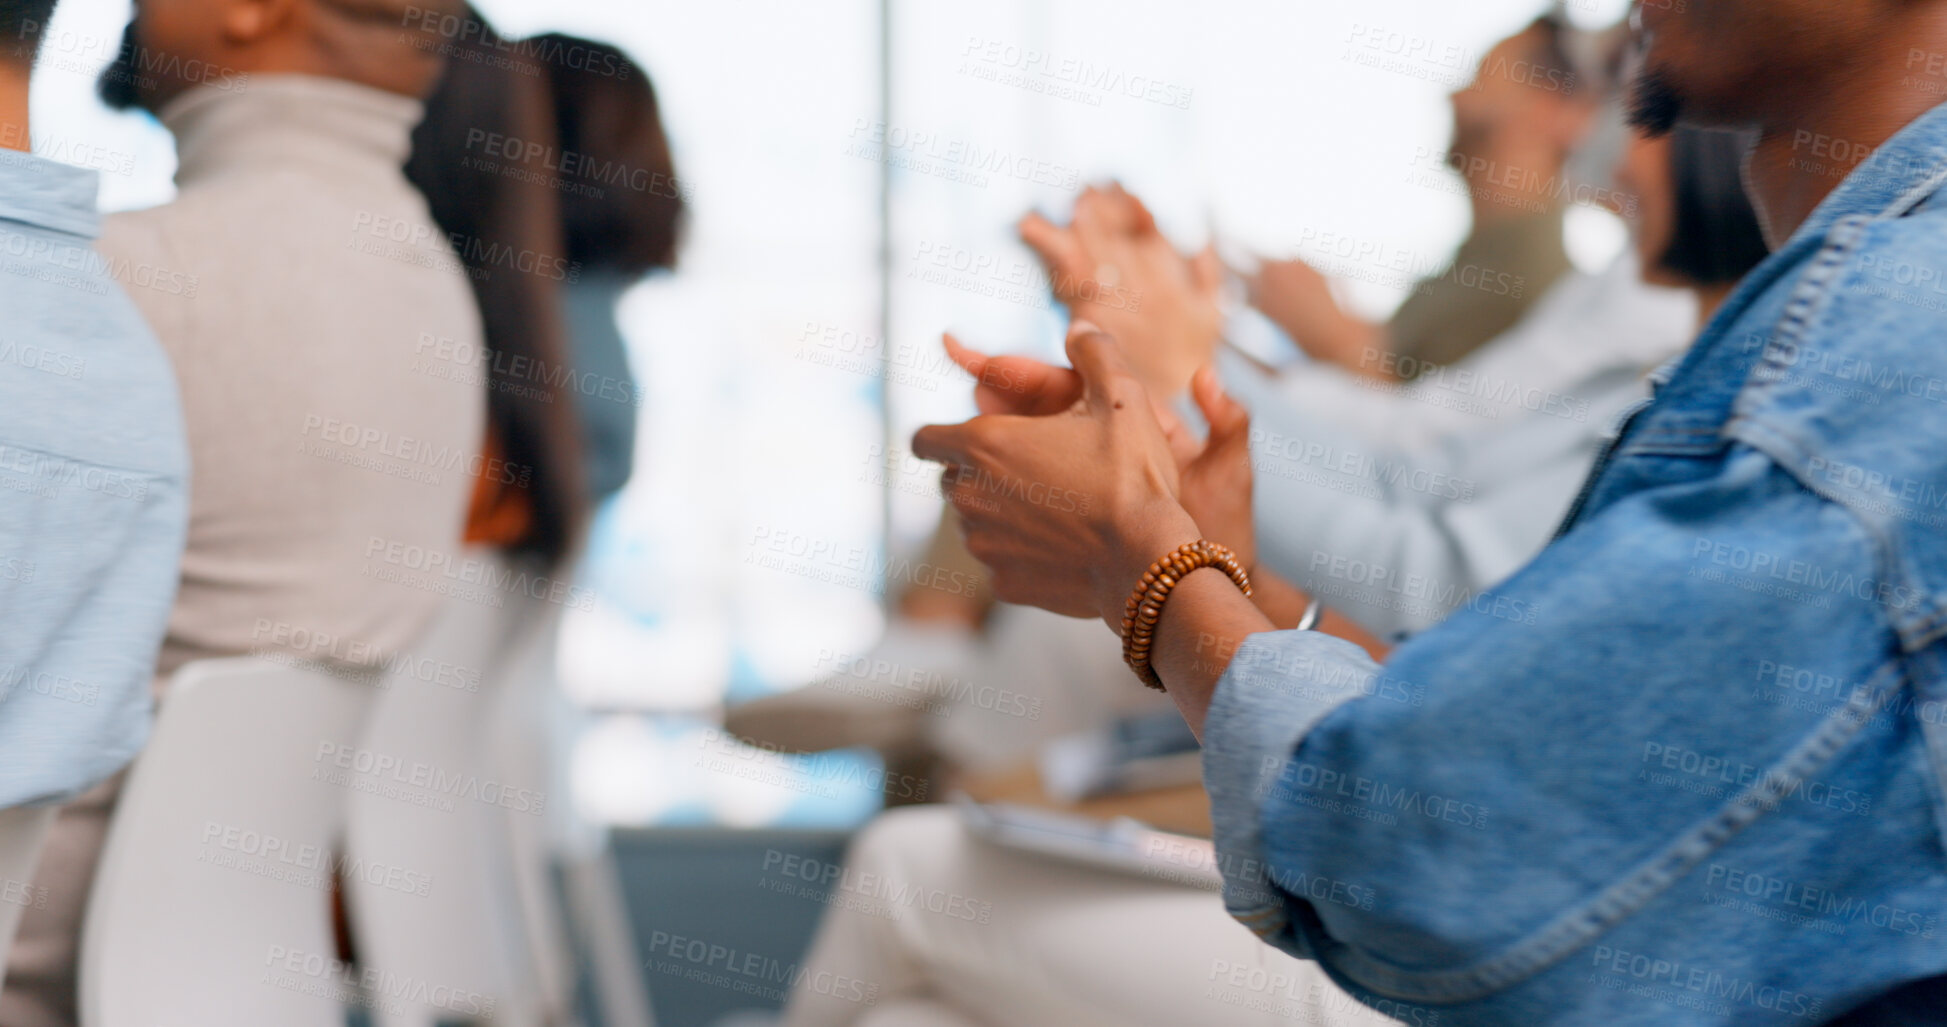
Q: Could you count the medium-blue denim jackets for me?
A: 1